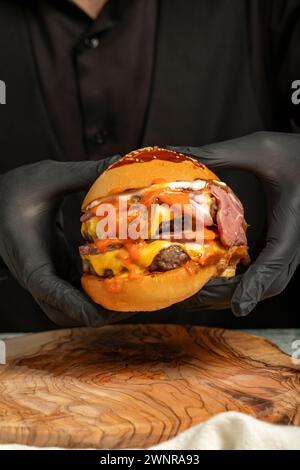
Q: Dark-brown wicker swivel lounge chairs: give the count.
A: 0